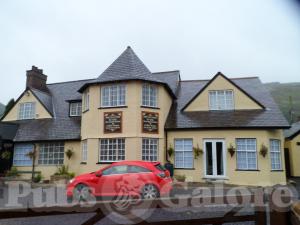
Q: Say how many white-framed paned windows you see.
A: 14